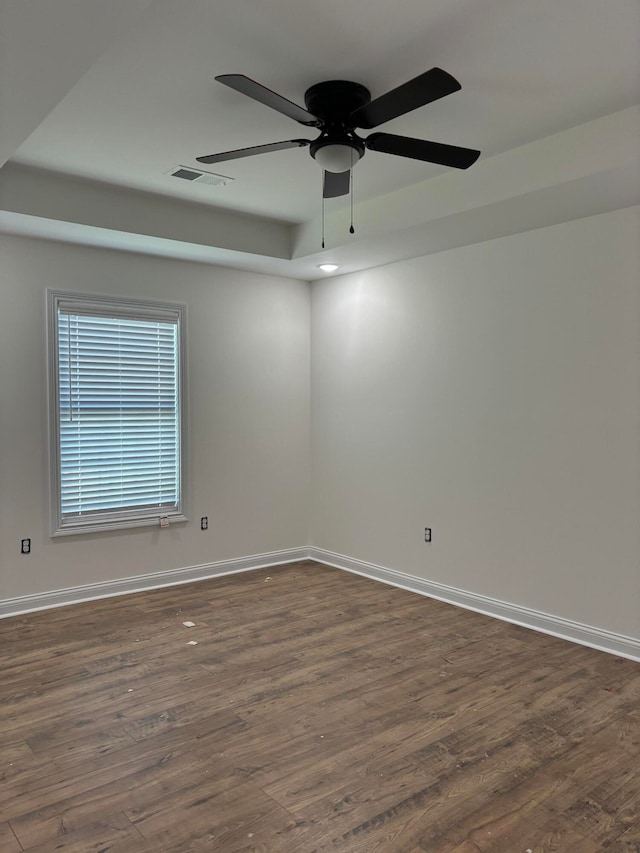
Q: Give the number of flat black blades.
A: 5